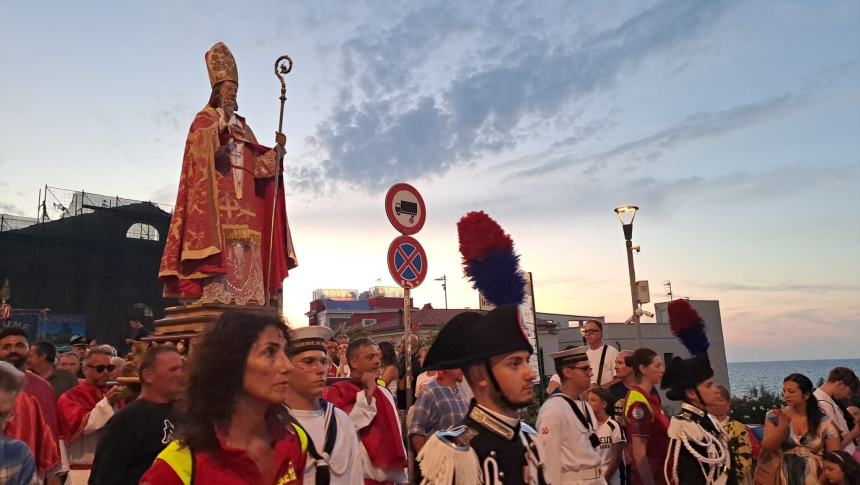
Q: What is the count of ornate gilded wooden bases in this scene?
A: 1